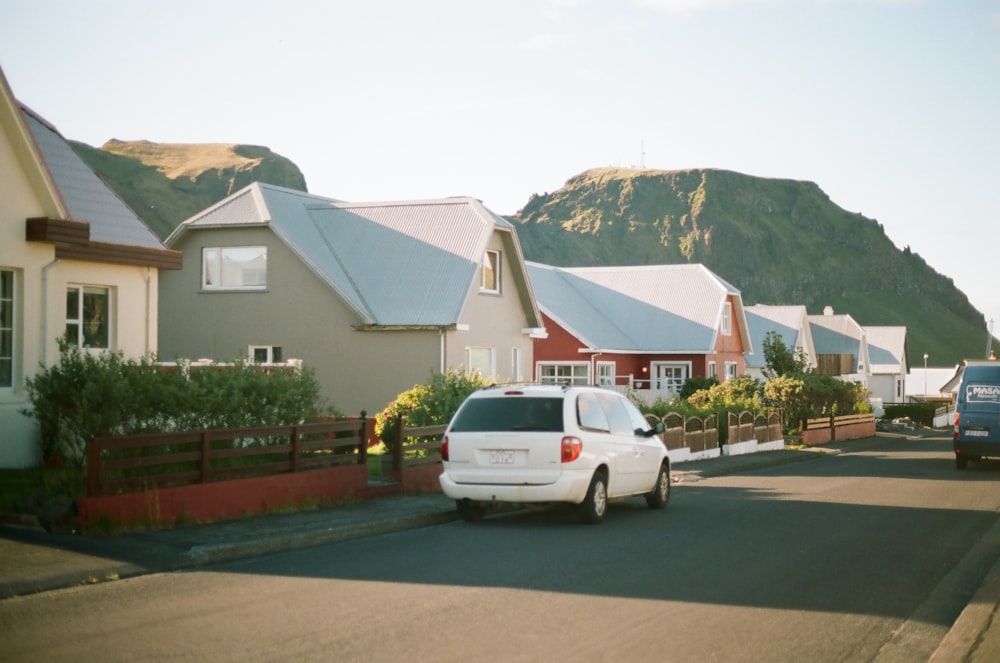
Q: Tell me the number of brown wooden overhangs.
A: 2